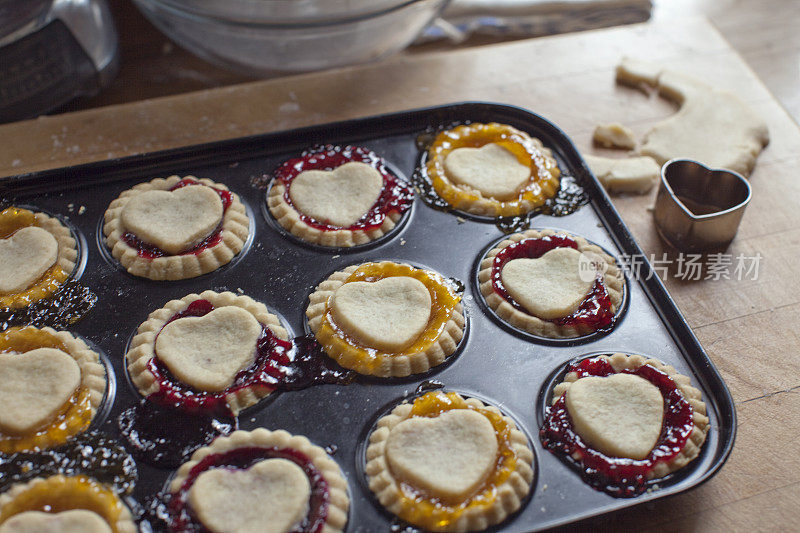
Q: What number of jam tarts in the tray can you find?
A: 12